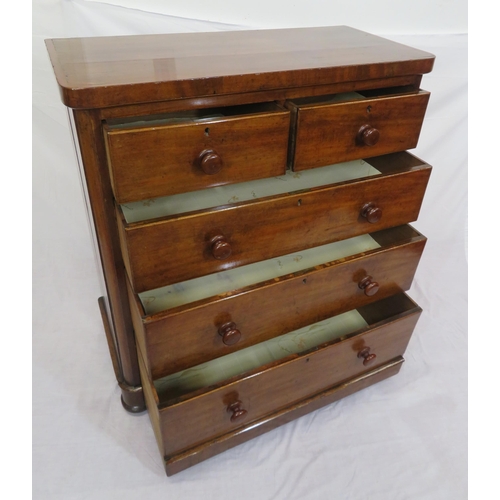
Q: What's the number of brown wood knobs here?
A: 8